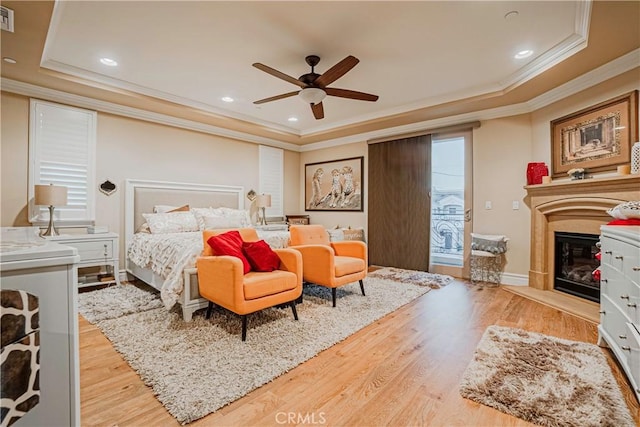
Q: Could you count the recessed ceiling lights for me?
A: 4